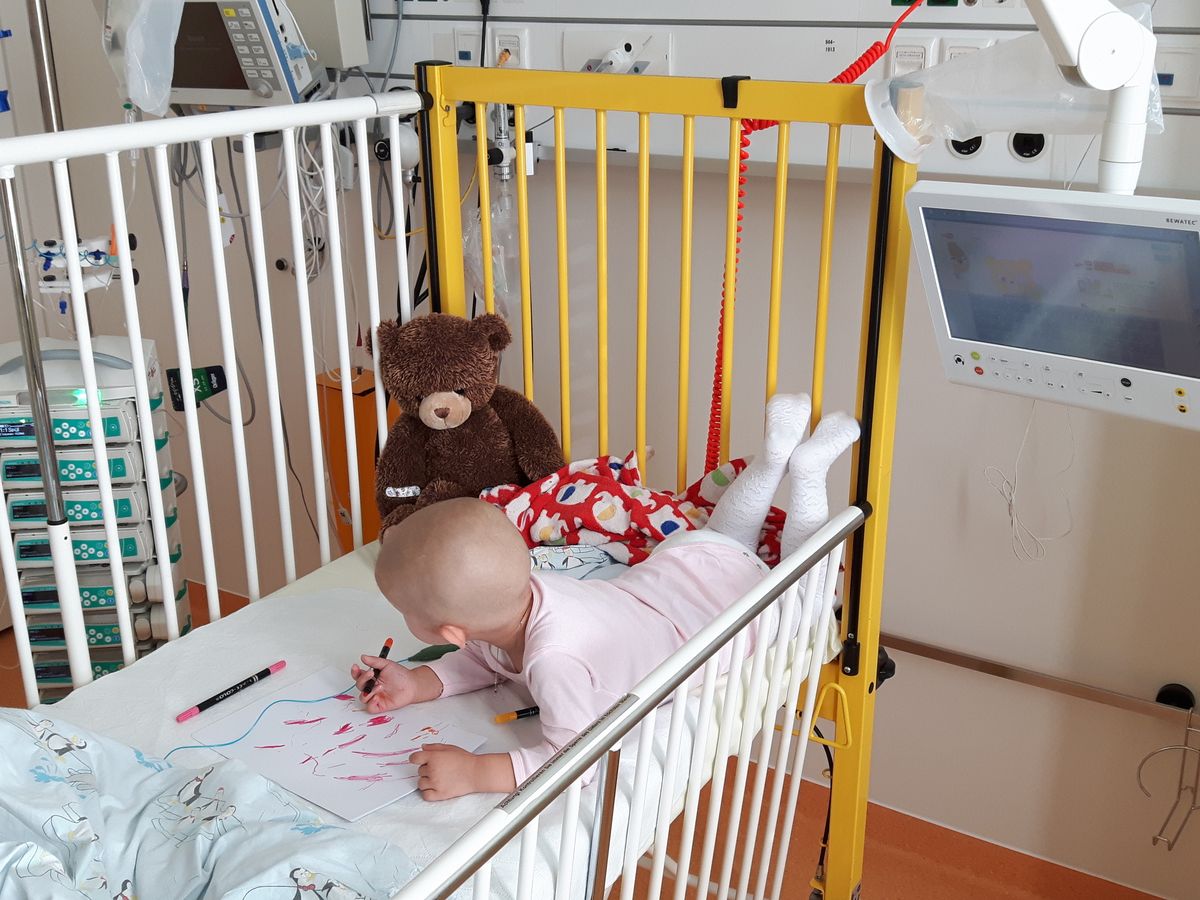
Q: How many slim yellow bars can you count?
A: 9